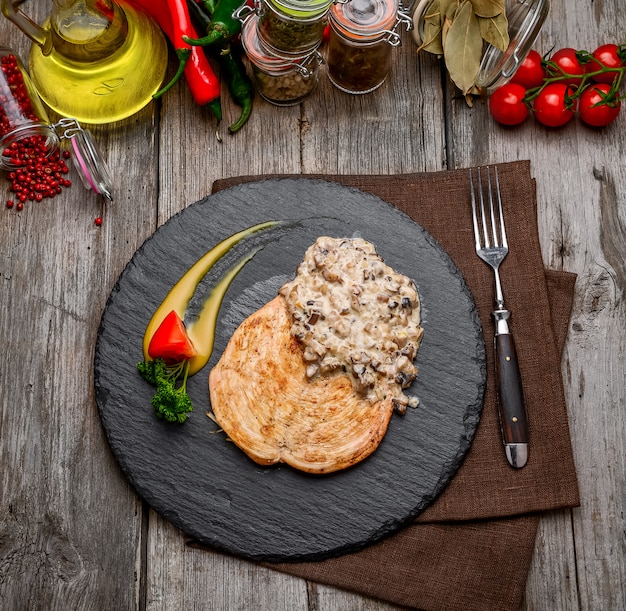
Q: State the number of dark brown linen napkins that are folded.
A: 2